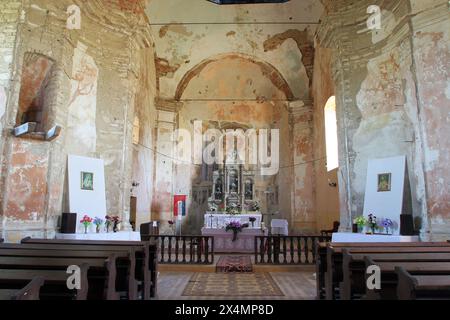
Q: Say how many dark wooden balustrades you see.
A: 2